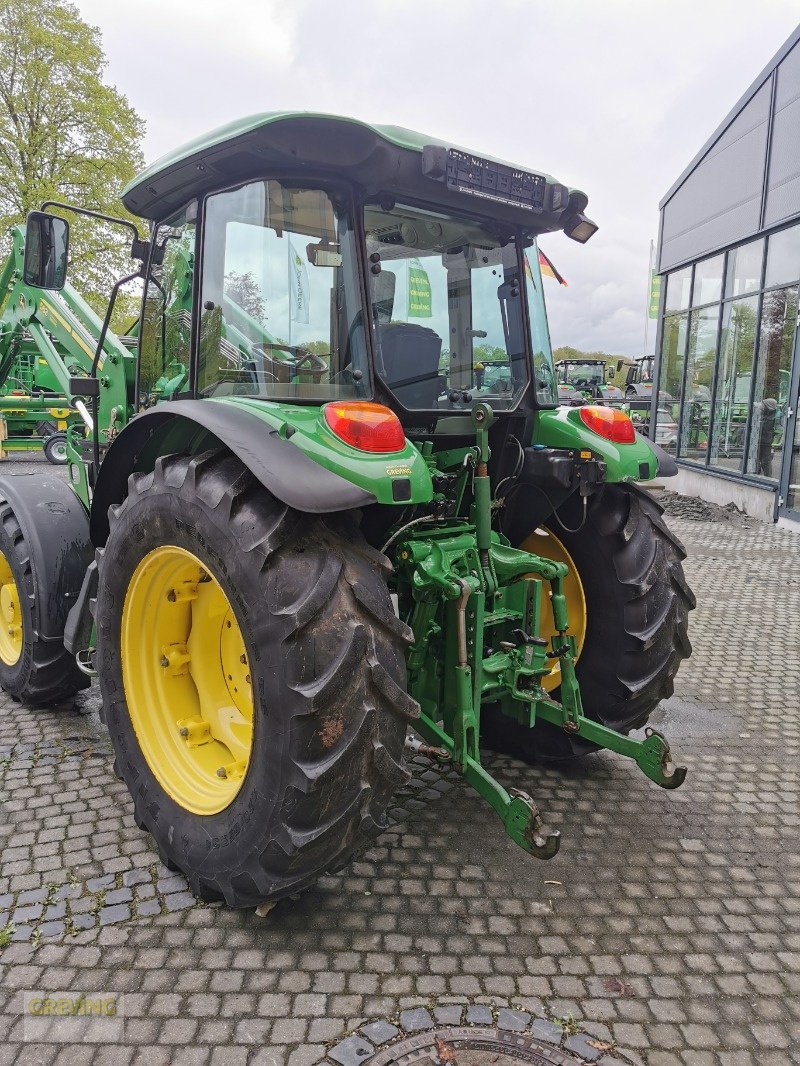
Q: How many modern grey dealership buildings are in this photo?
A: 1